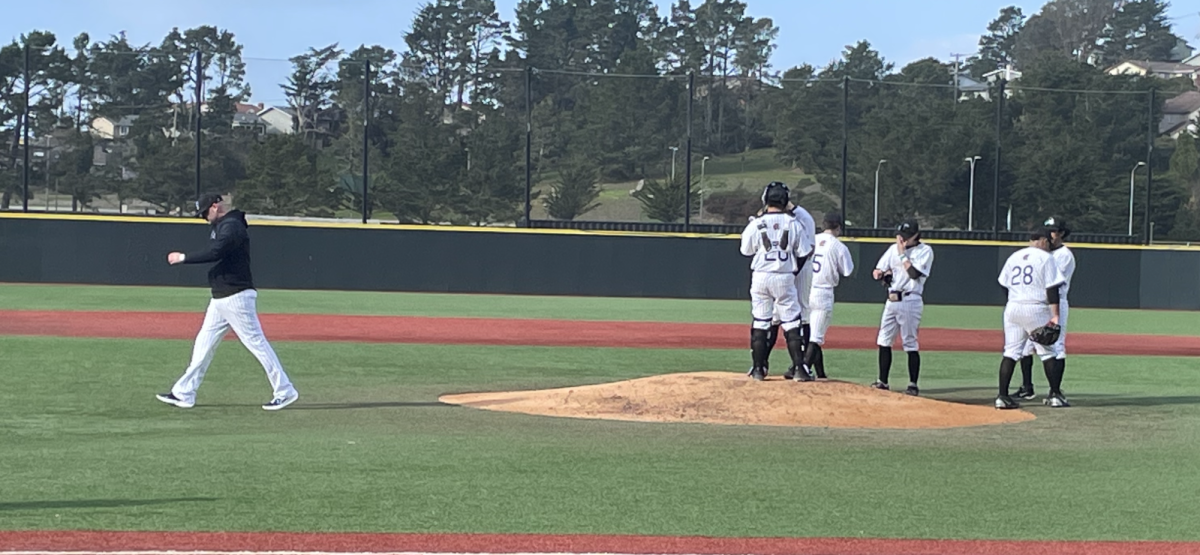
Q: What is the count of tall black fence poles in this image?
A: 8